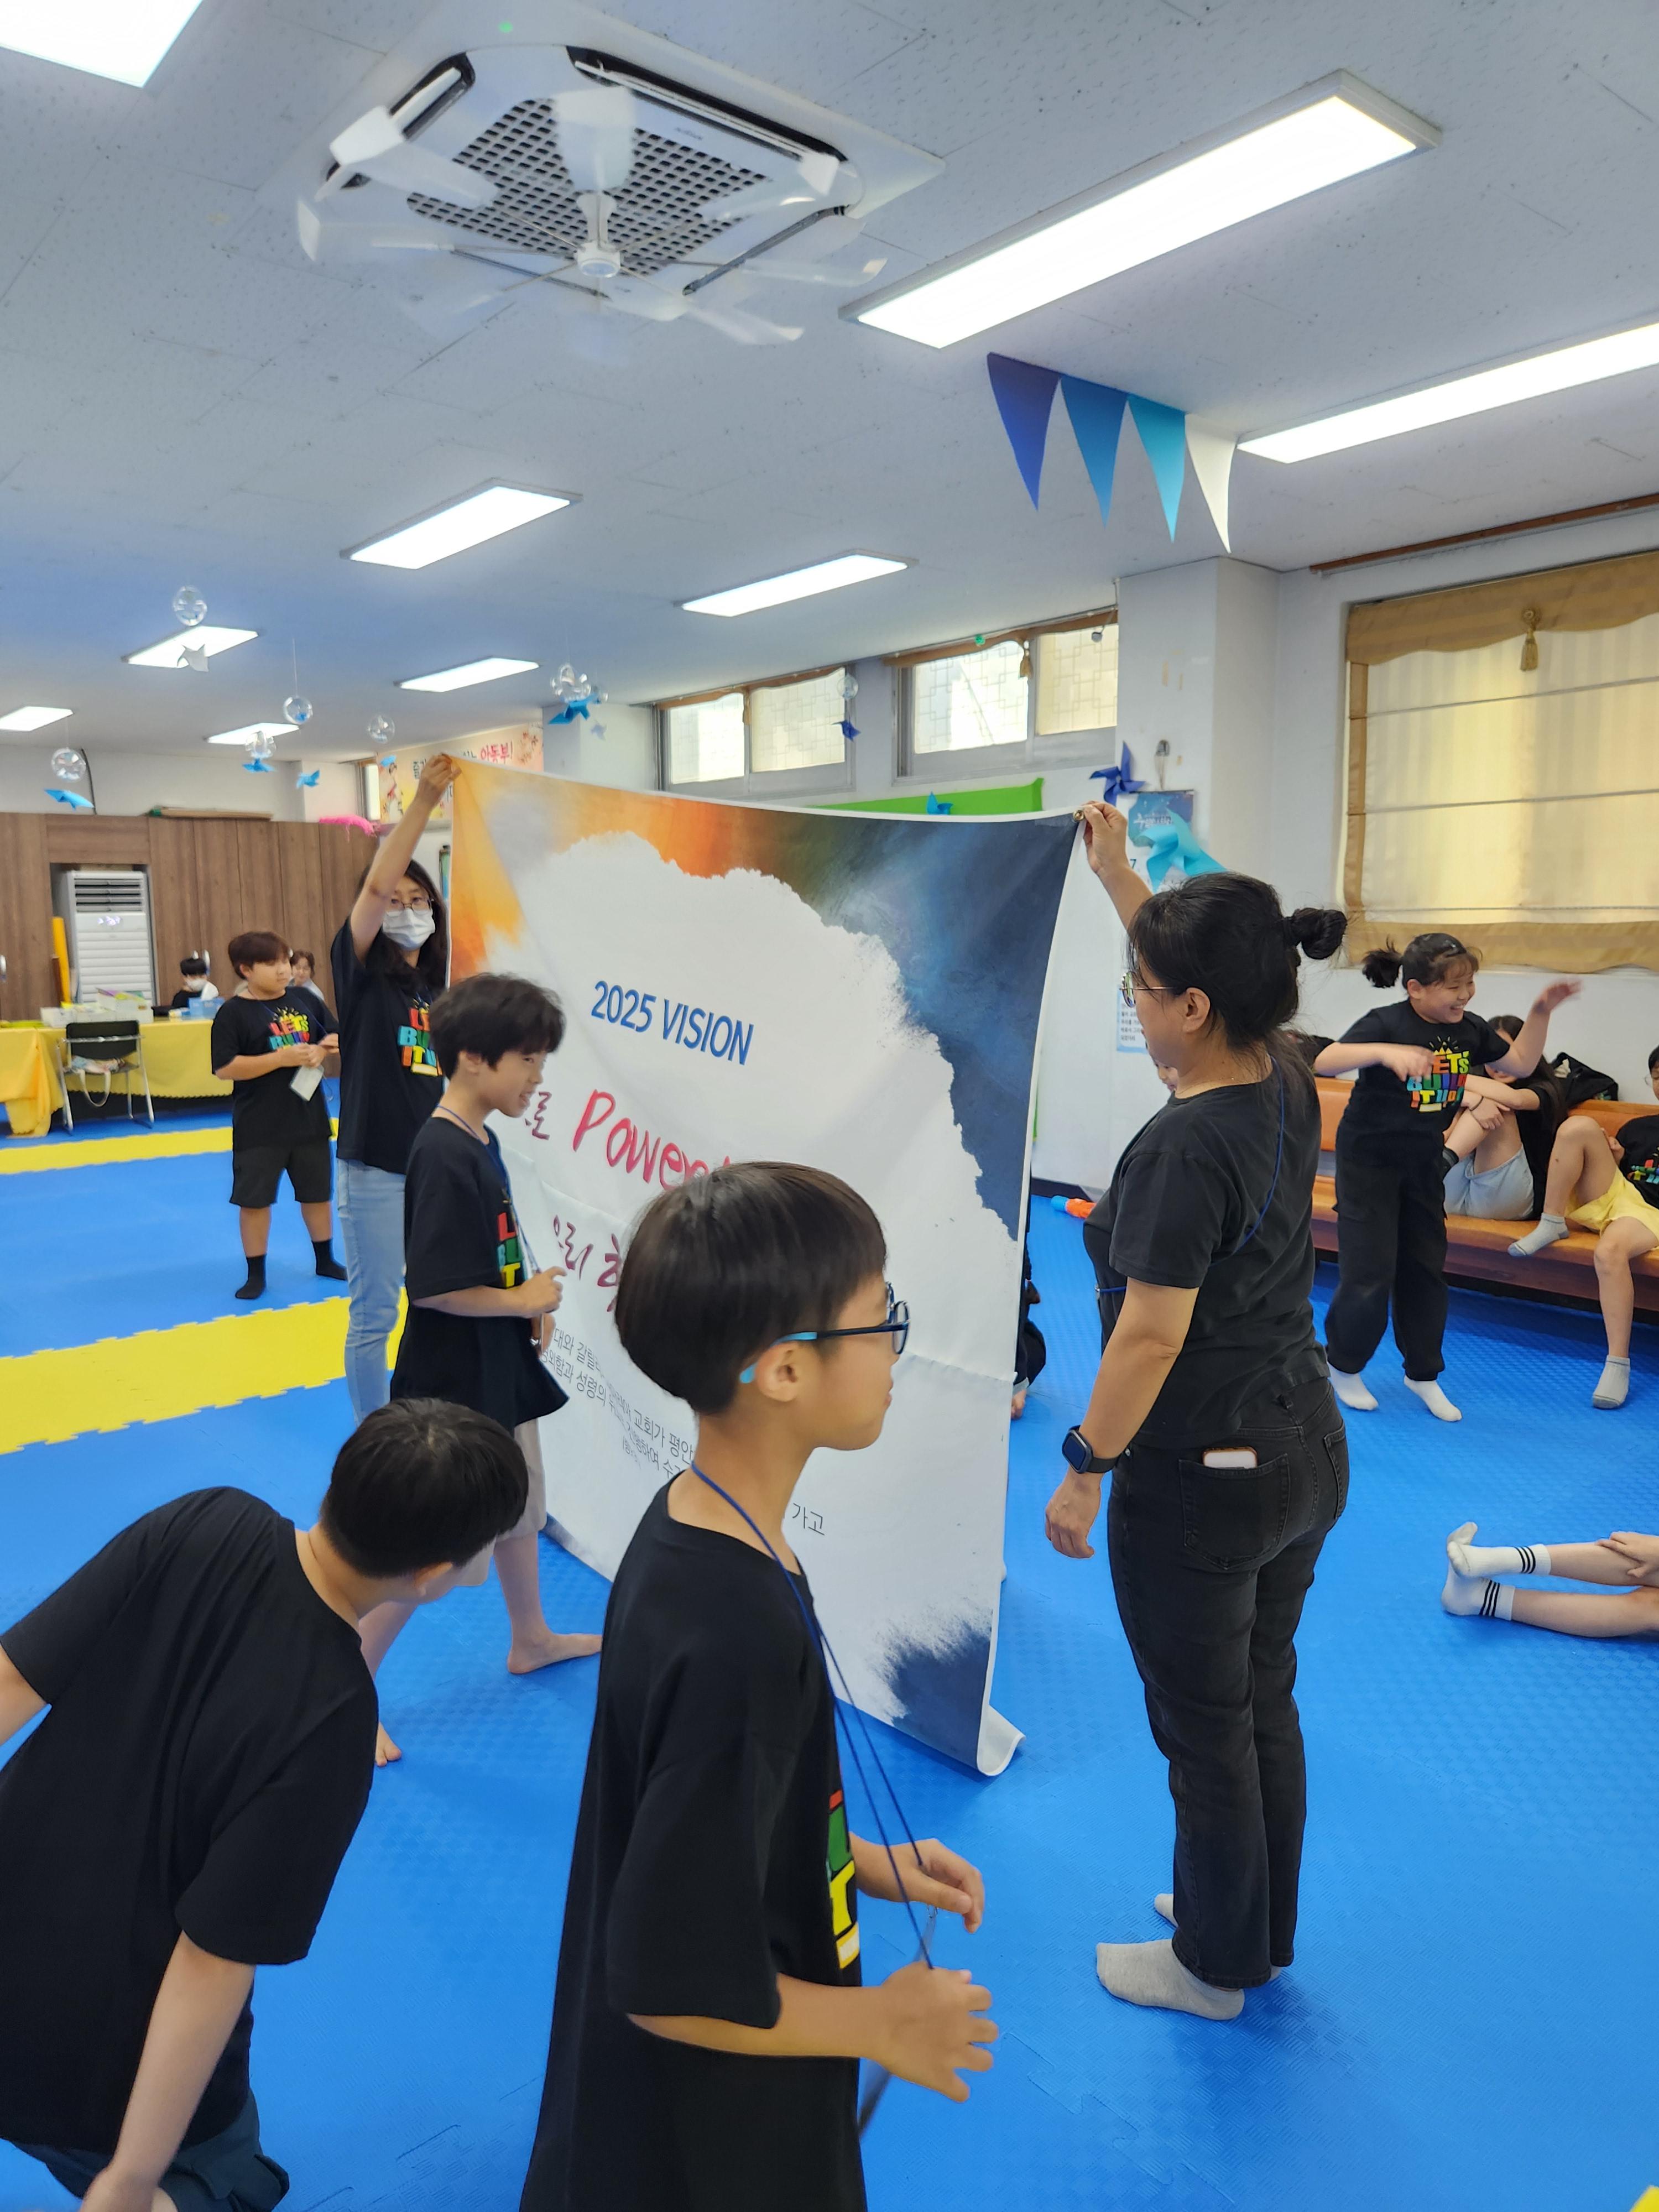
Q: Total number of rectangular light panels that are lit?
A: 9